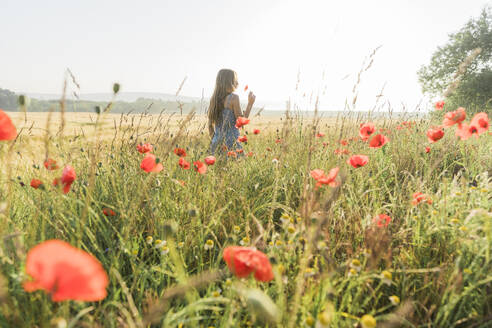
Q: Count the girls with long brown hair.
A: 1